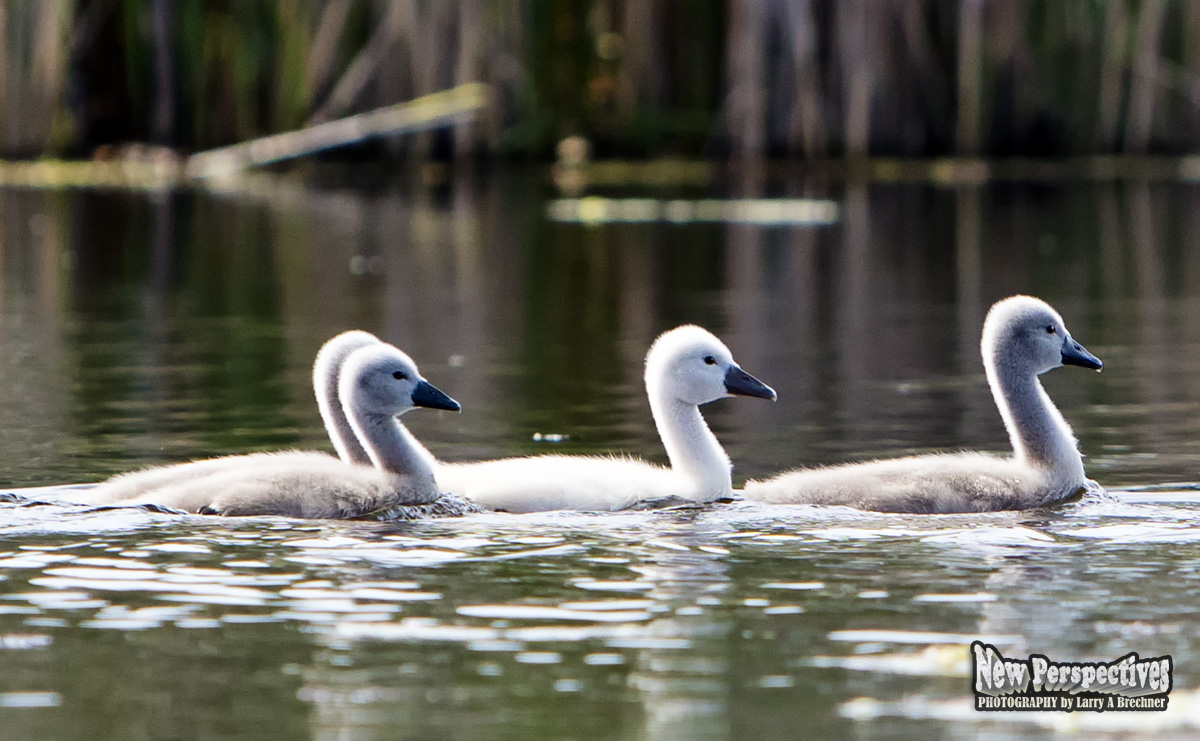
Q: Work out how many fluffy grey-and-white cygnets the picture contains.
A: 4